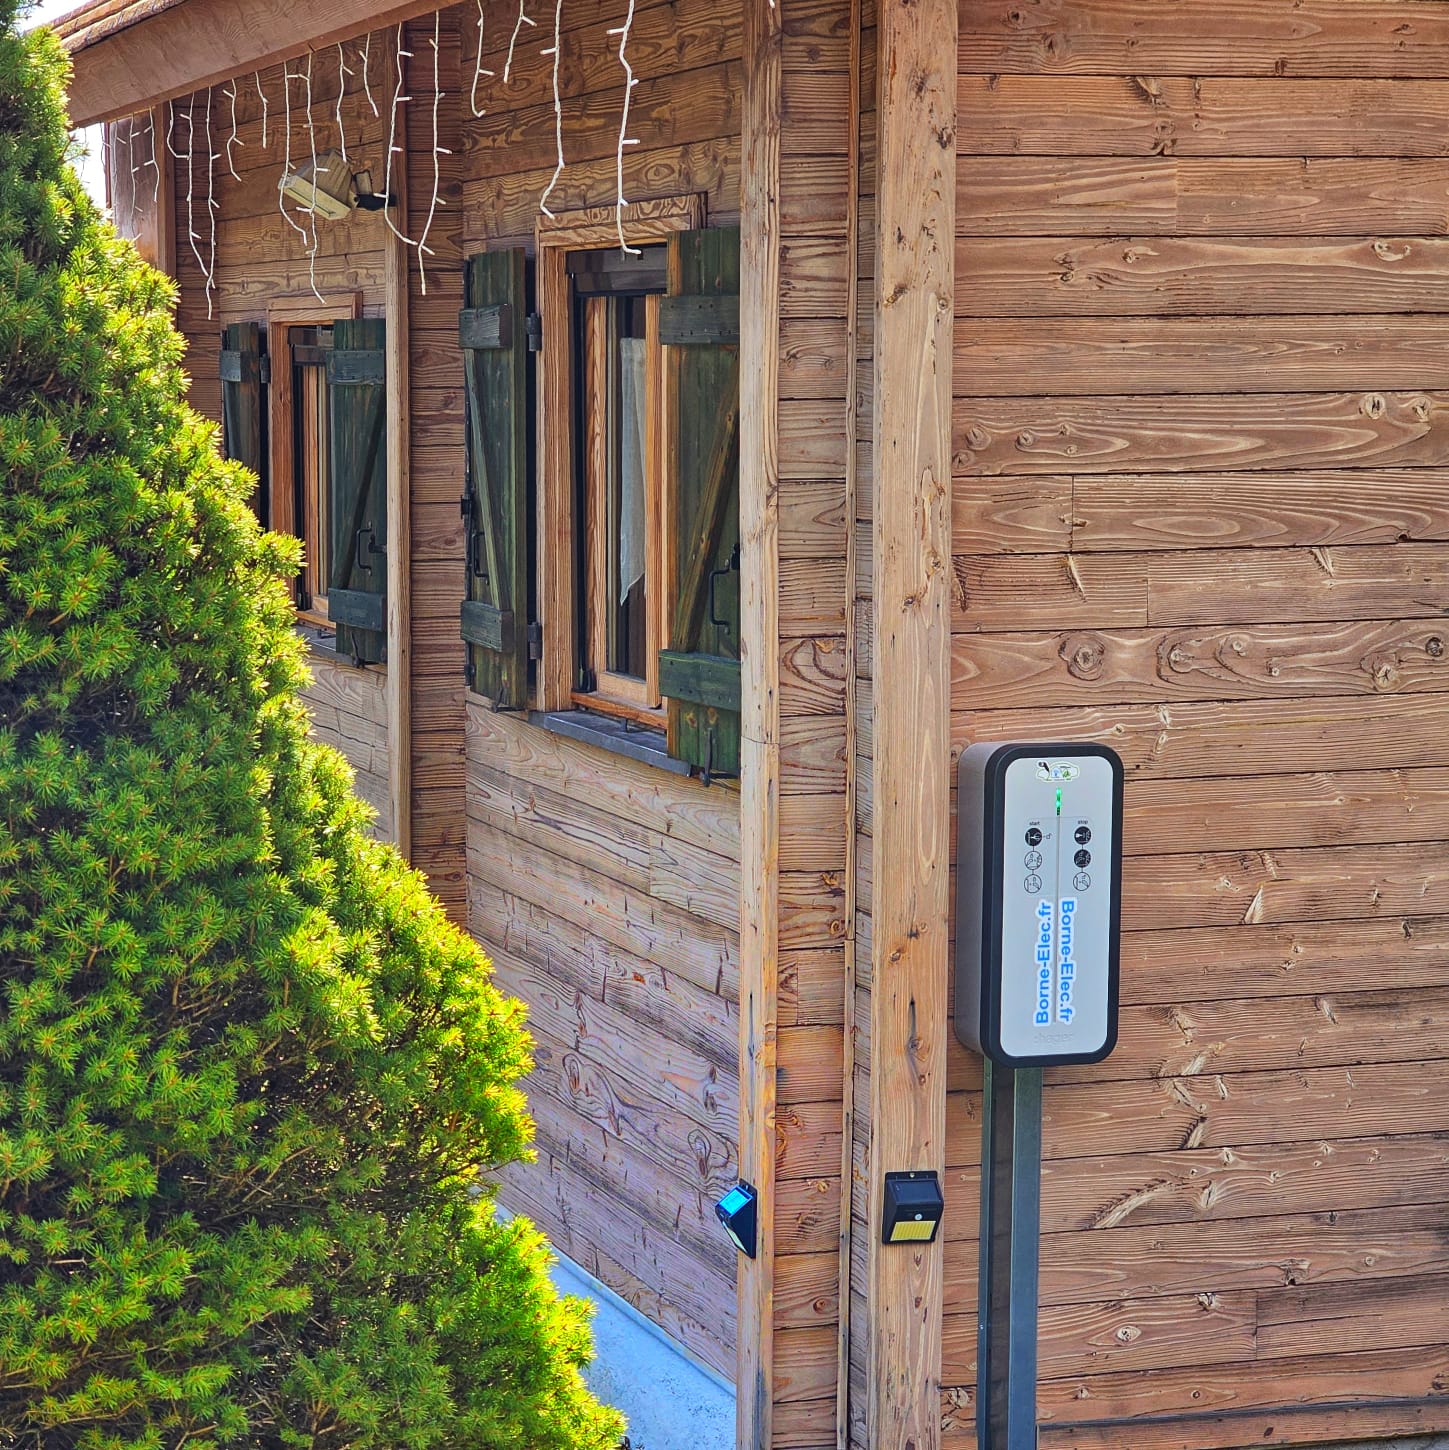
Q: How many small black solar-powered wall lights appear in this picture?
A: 2